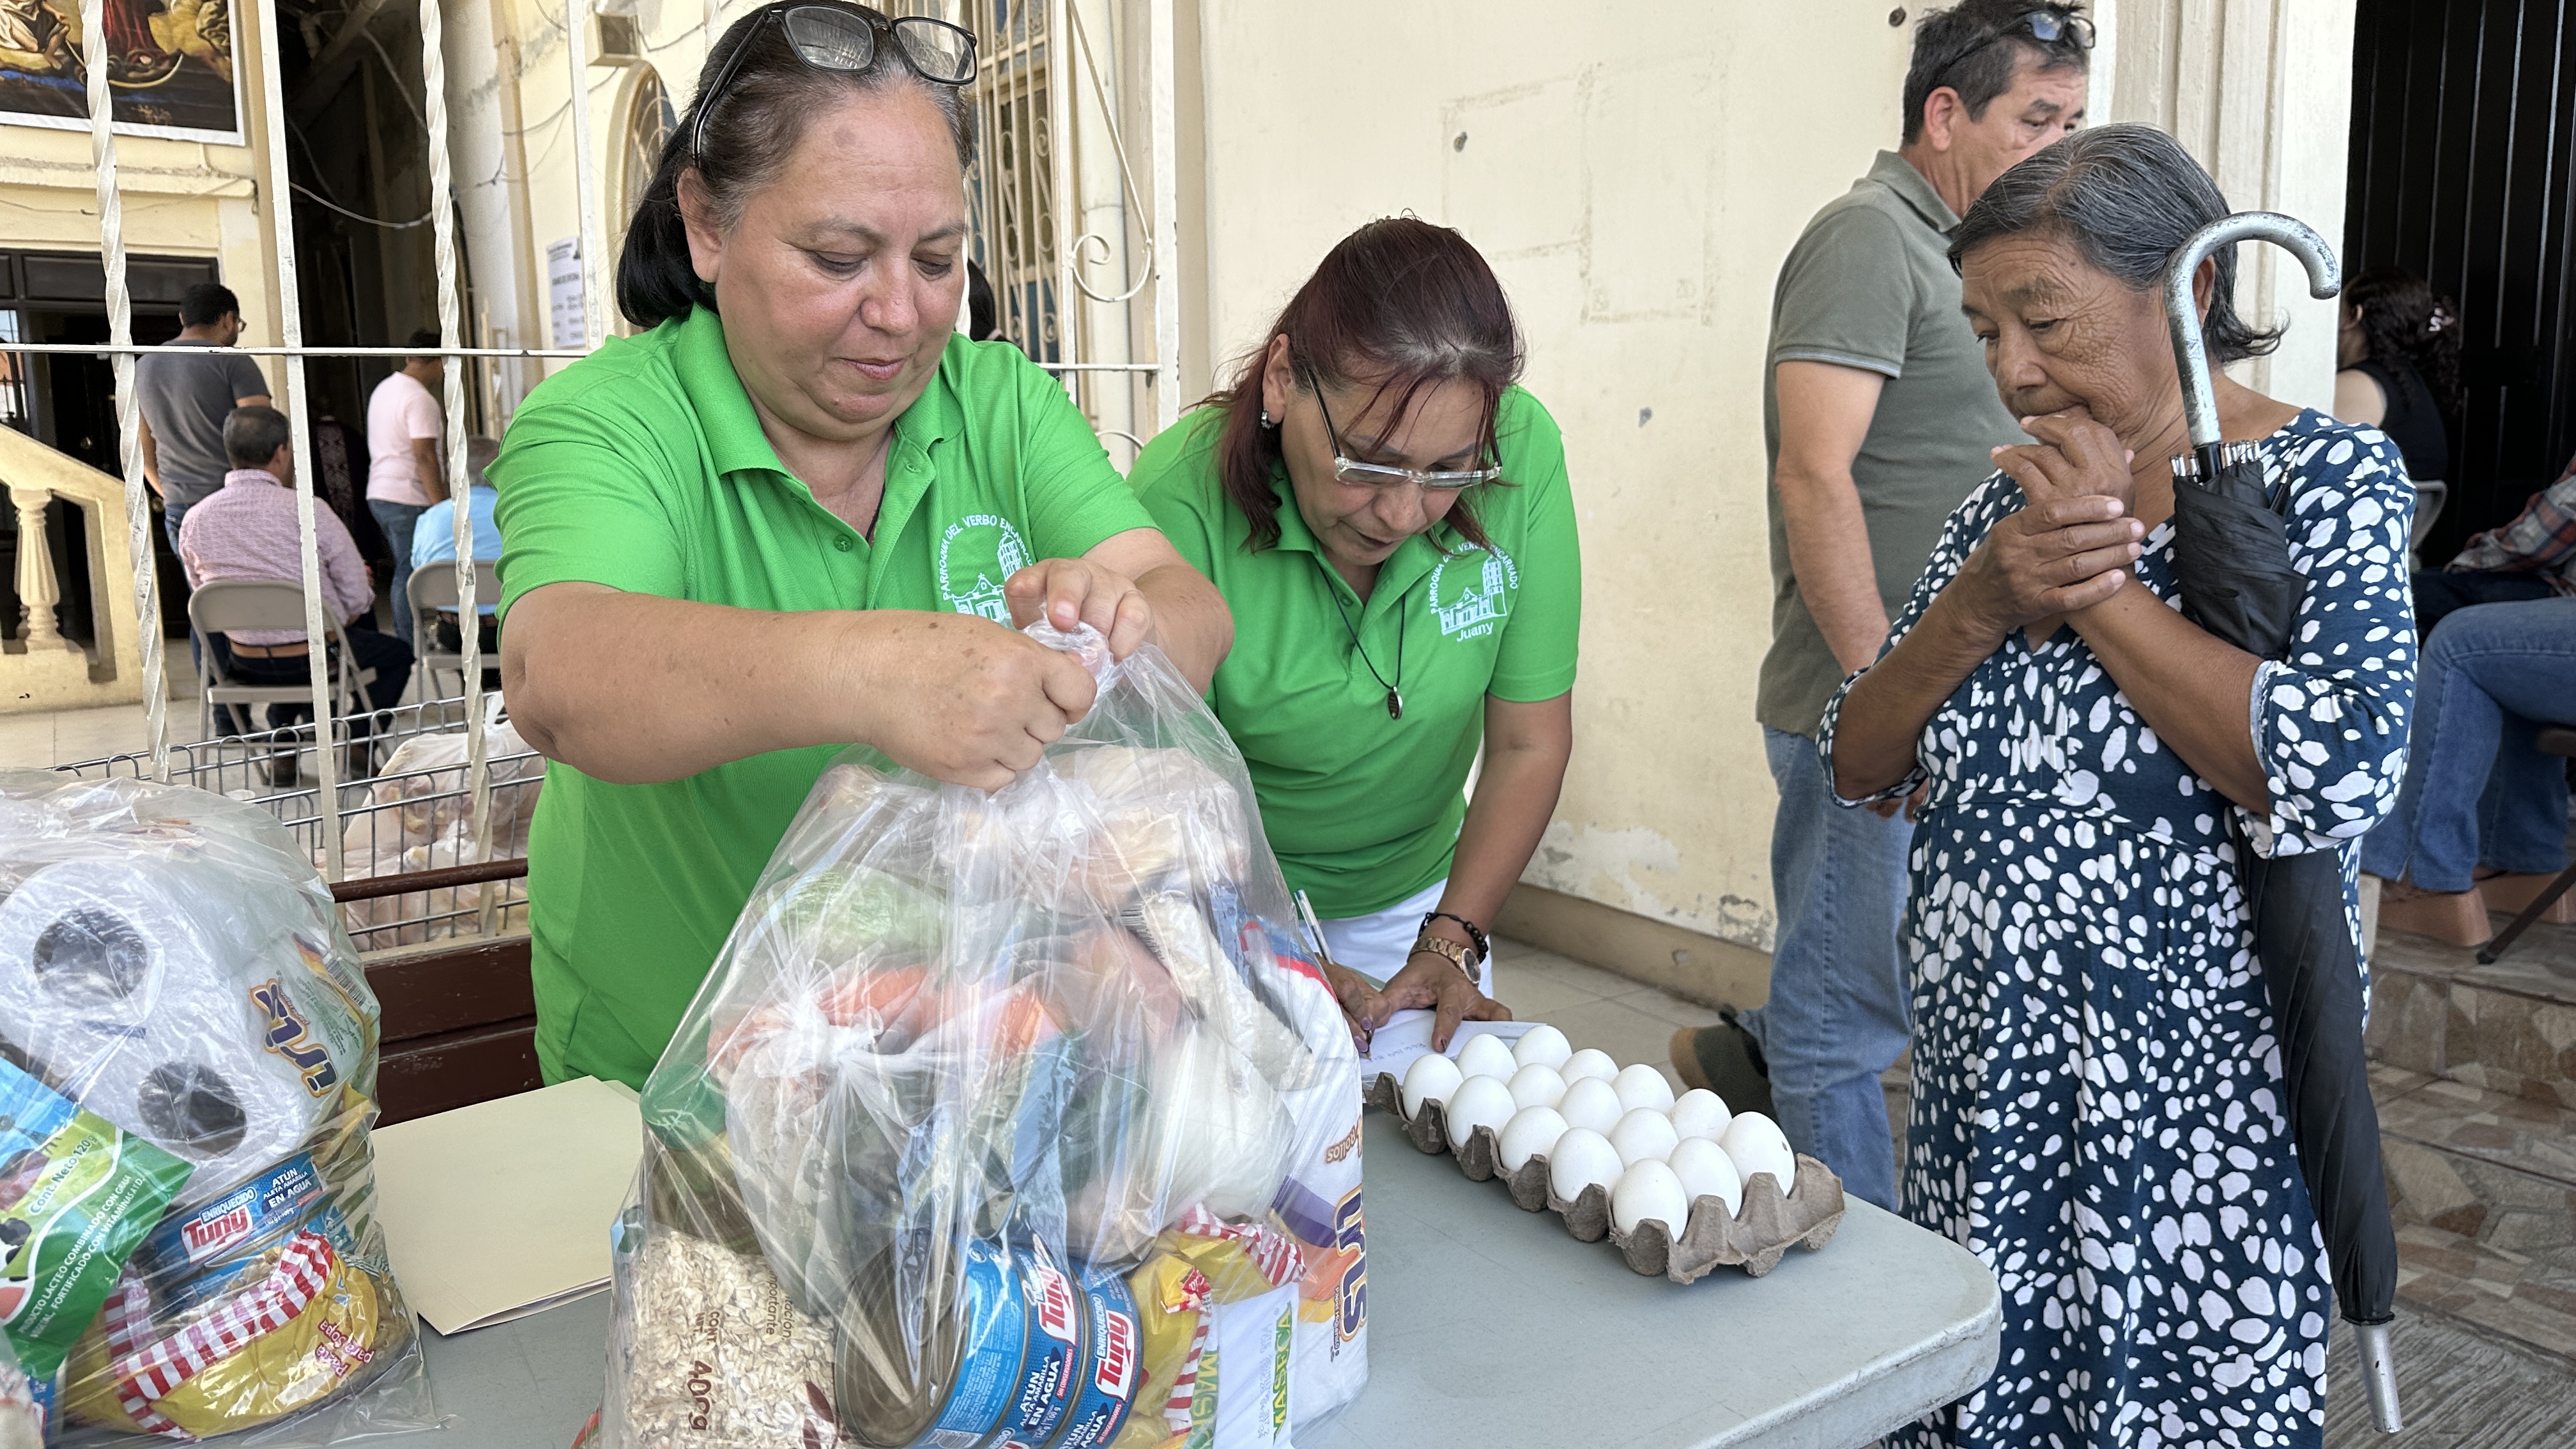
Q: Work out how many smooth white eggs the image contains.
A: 15